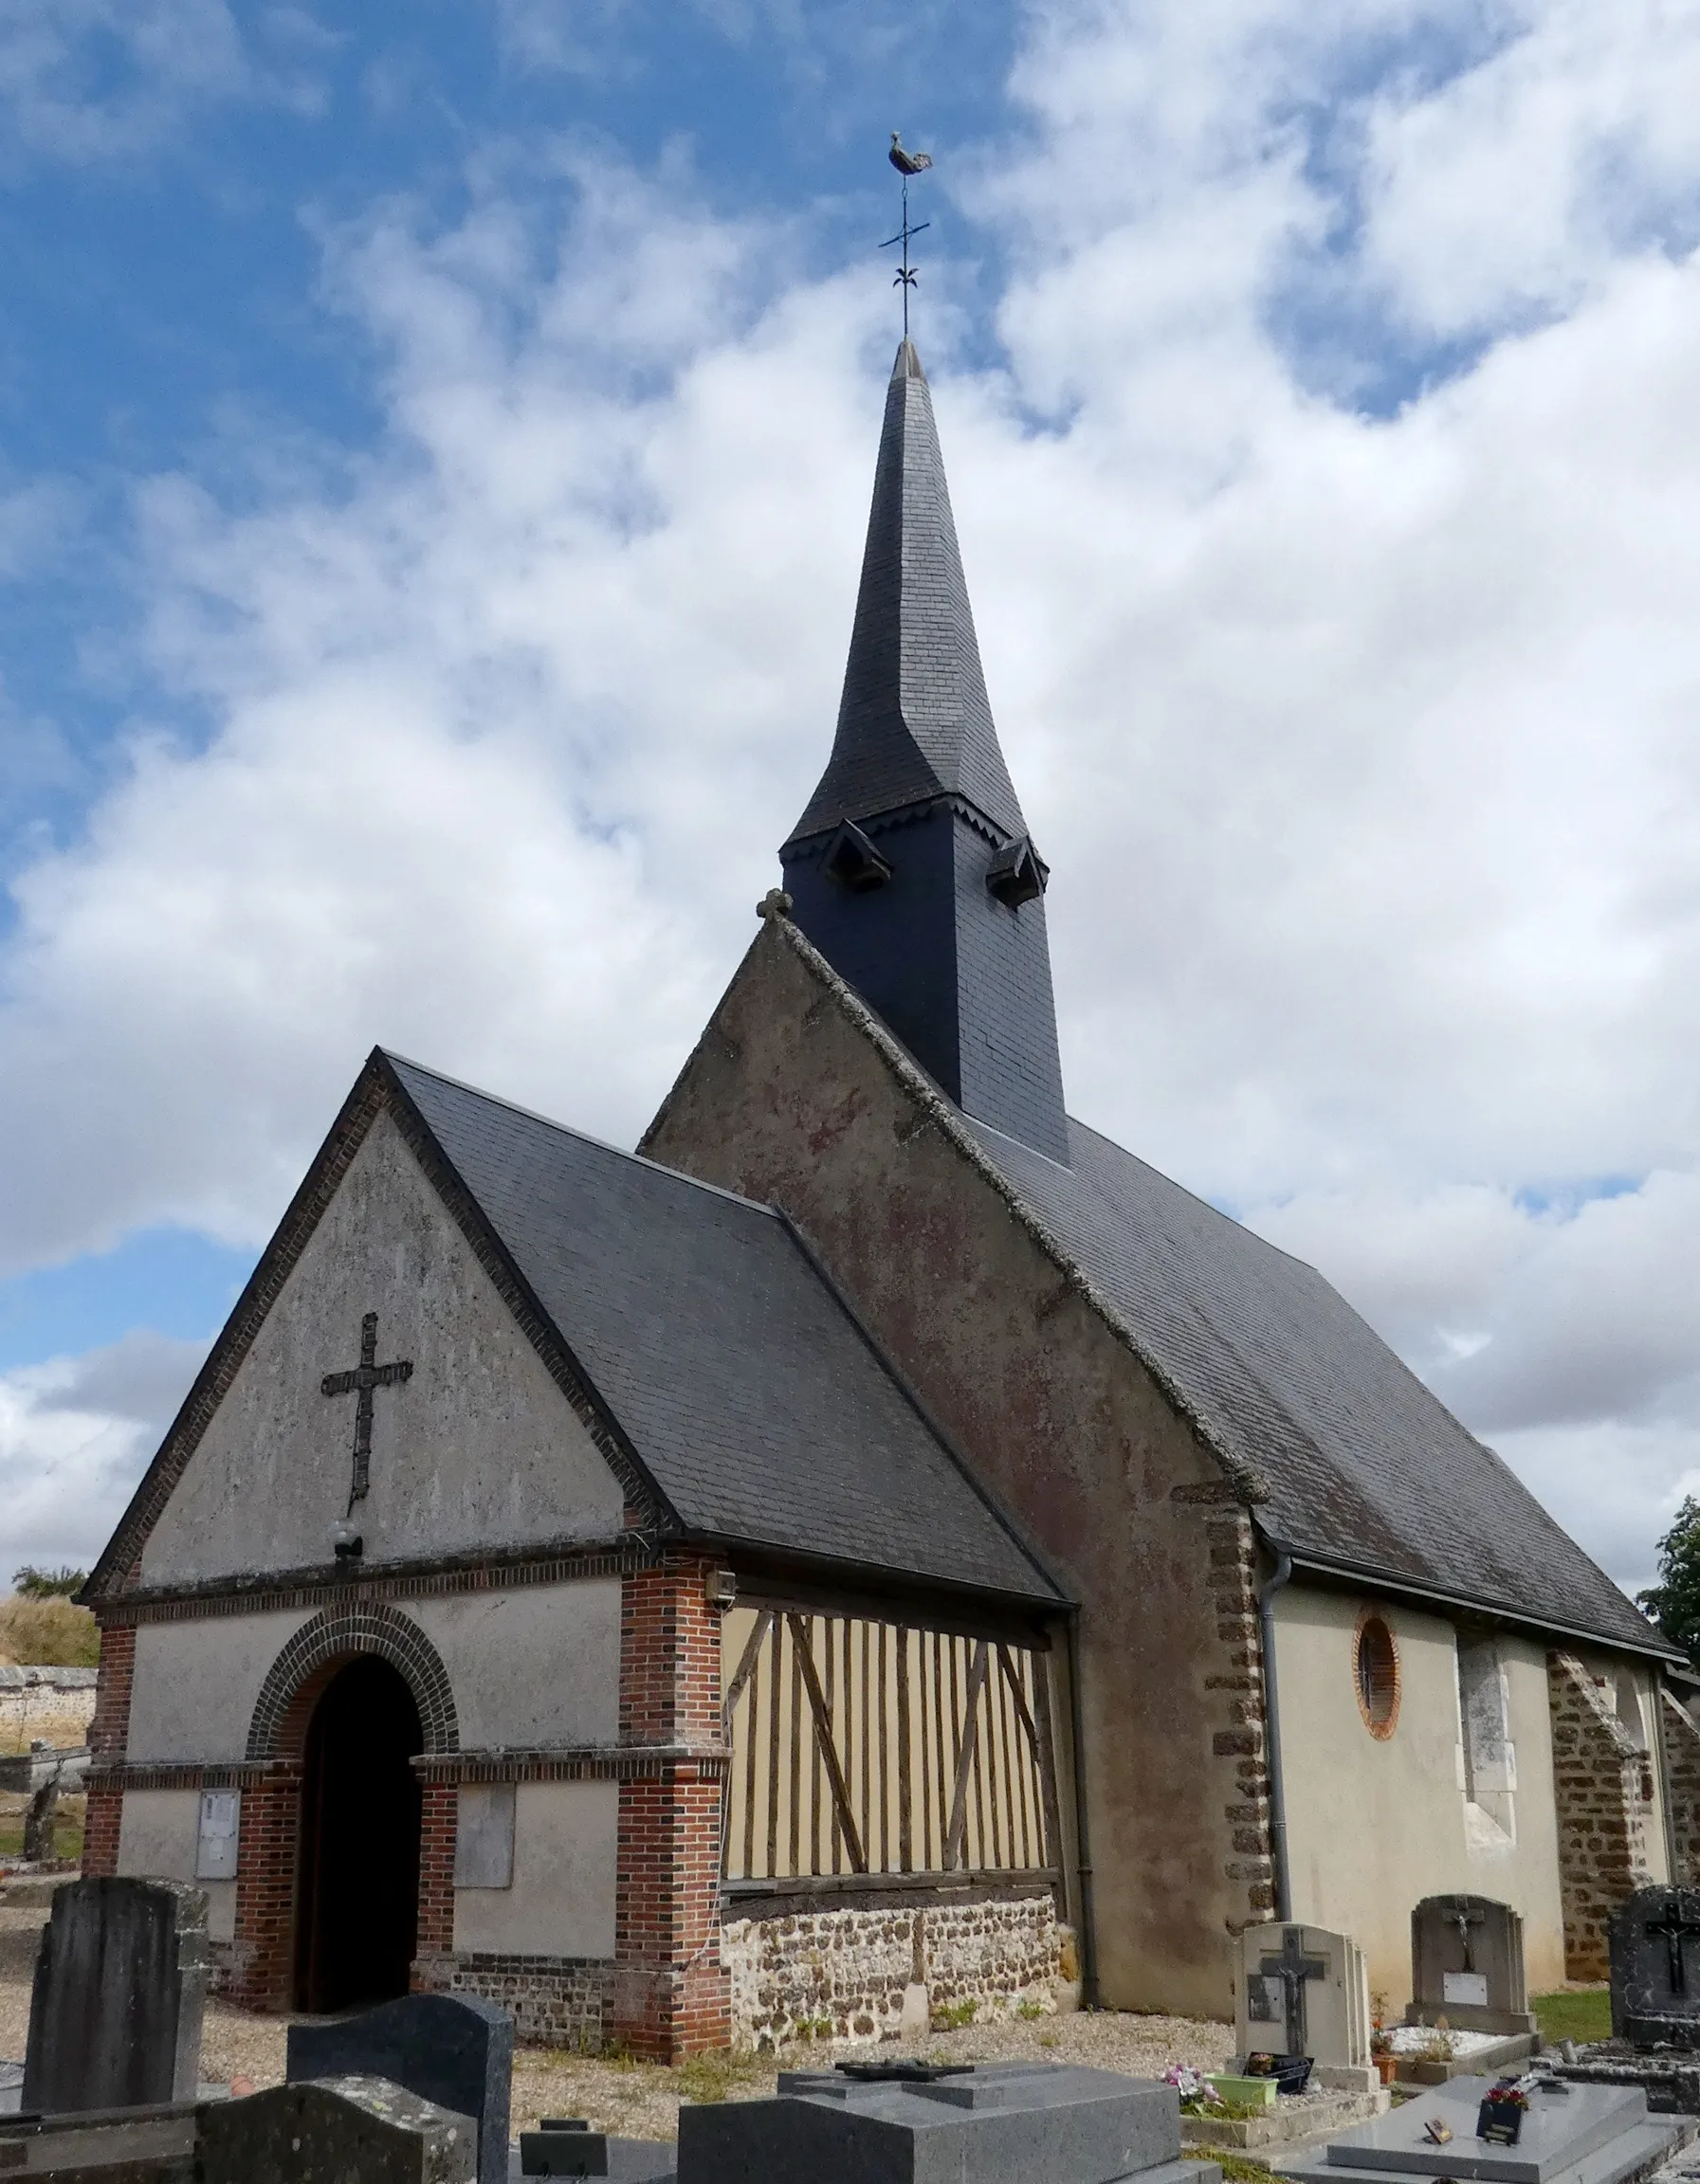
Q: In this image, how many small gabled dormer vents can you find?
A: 2